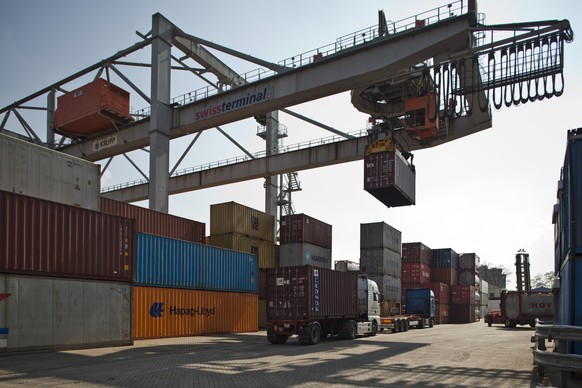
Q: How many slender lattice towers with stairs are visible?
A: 1